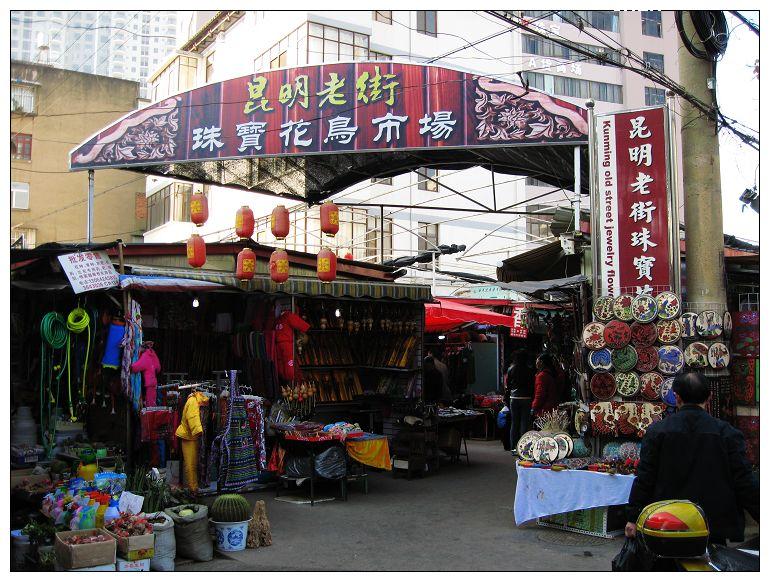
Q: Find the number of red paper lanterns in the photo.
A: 8